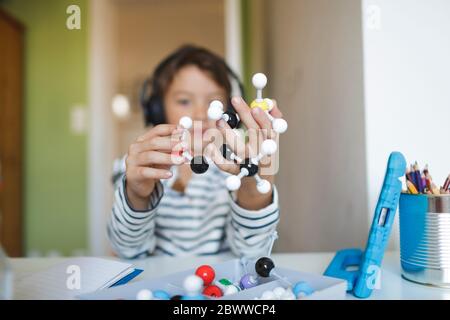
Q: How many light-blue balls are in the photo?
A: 3